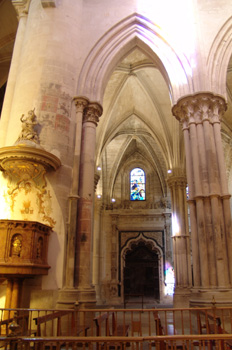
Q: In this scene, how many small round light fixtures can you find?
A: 4